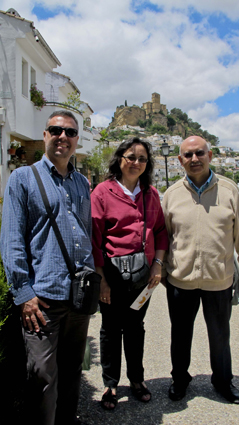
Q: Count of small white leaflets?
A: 1